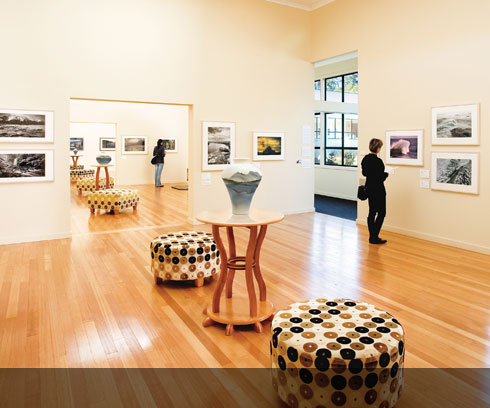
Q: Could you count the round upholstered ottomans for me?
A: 2